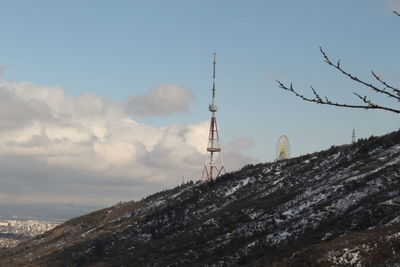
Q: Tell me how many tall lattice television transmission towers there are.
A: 1